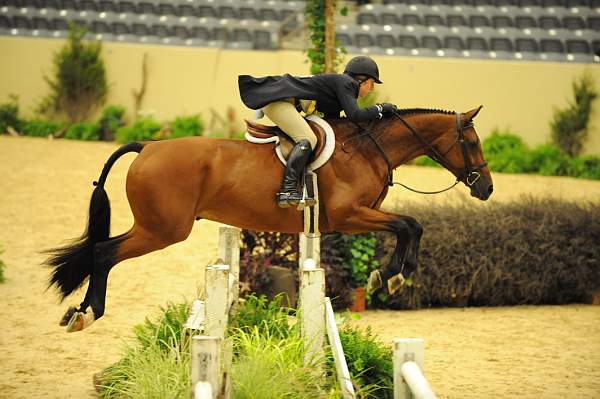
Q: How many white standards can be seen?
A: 6